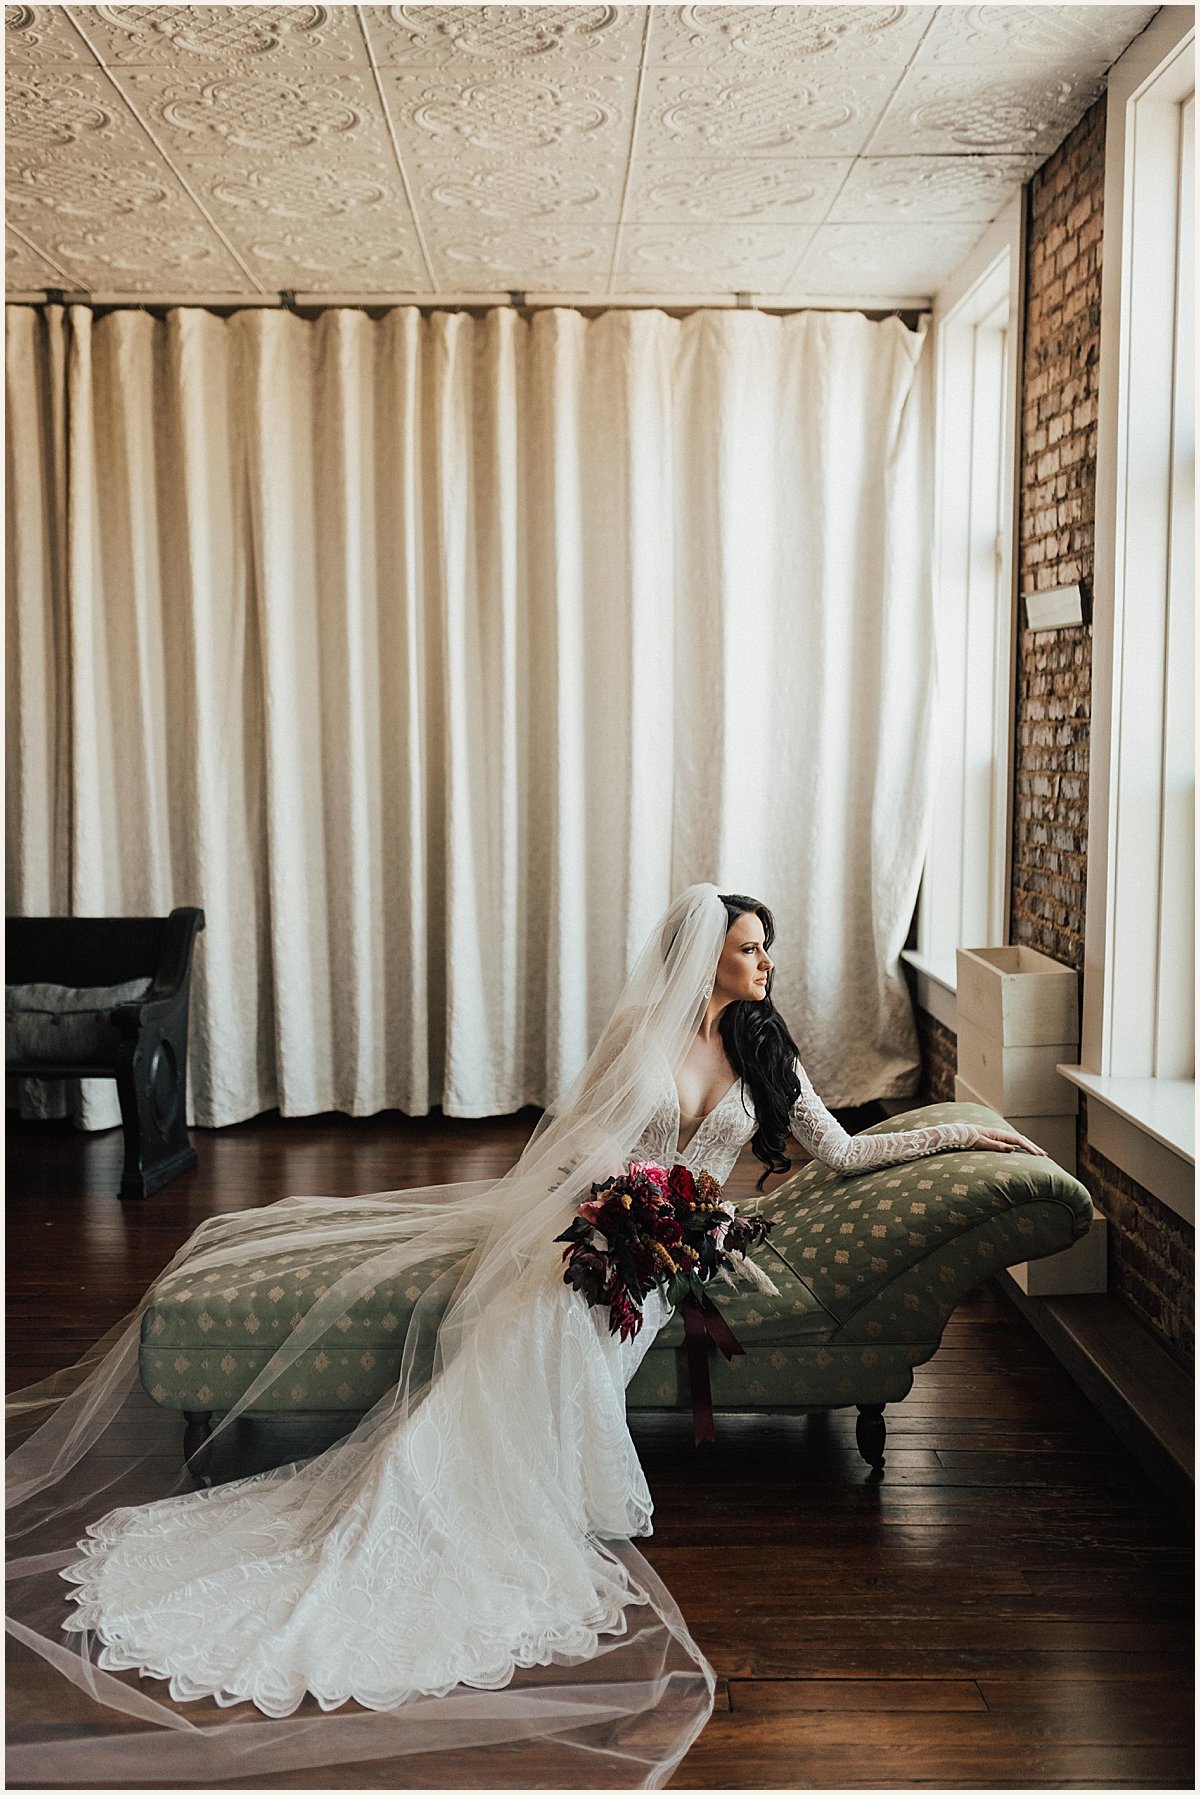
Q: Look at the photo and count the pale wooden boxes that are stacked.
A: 4